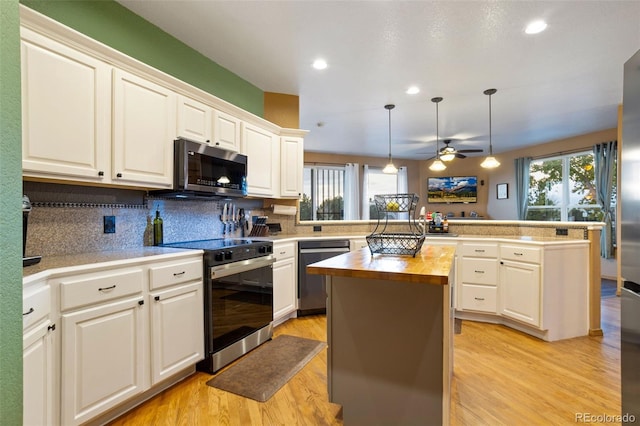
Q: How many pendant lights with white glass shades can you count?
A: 3